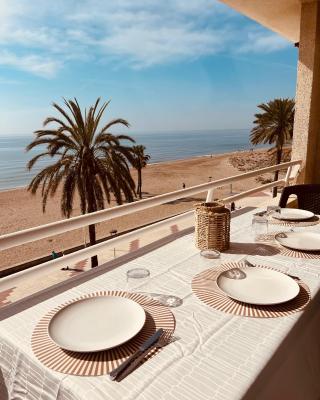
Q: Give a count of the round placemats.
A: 4